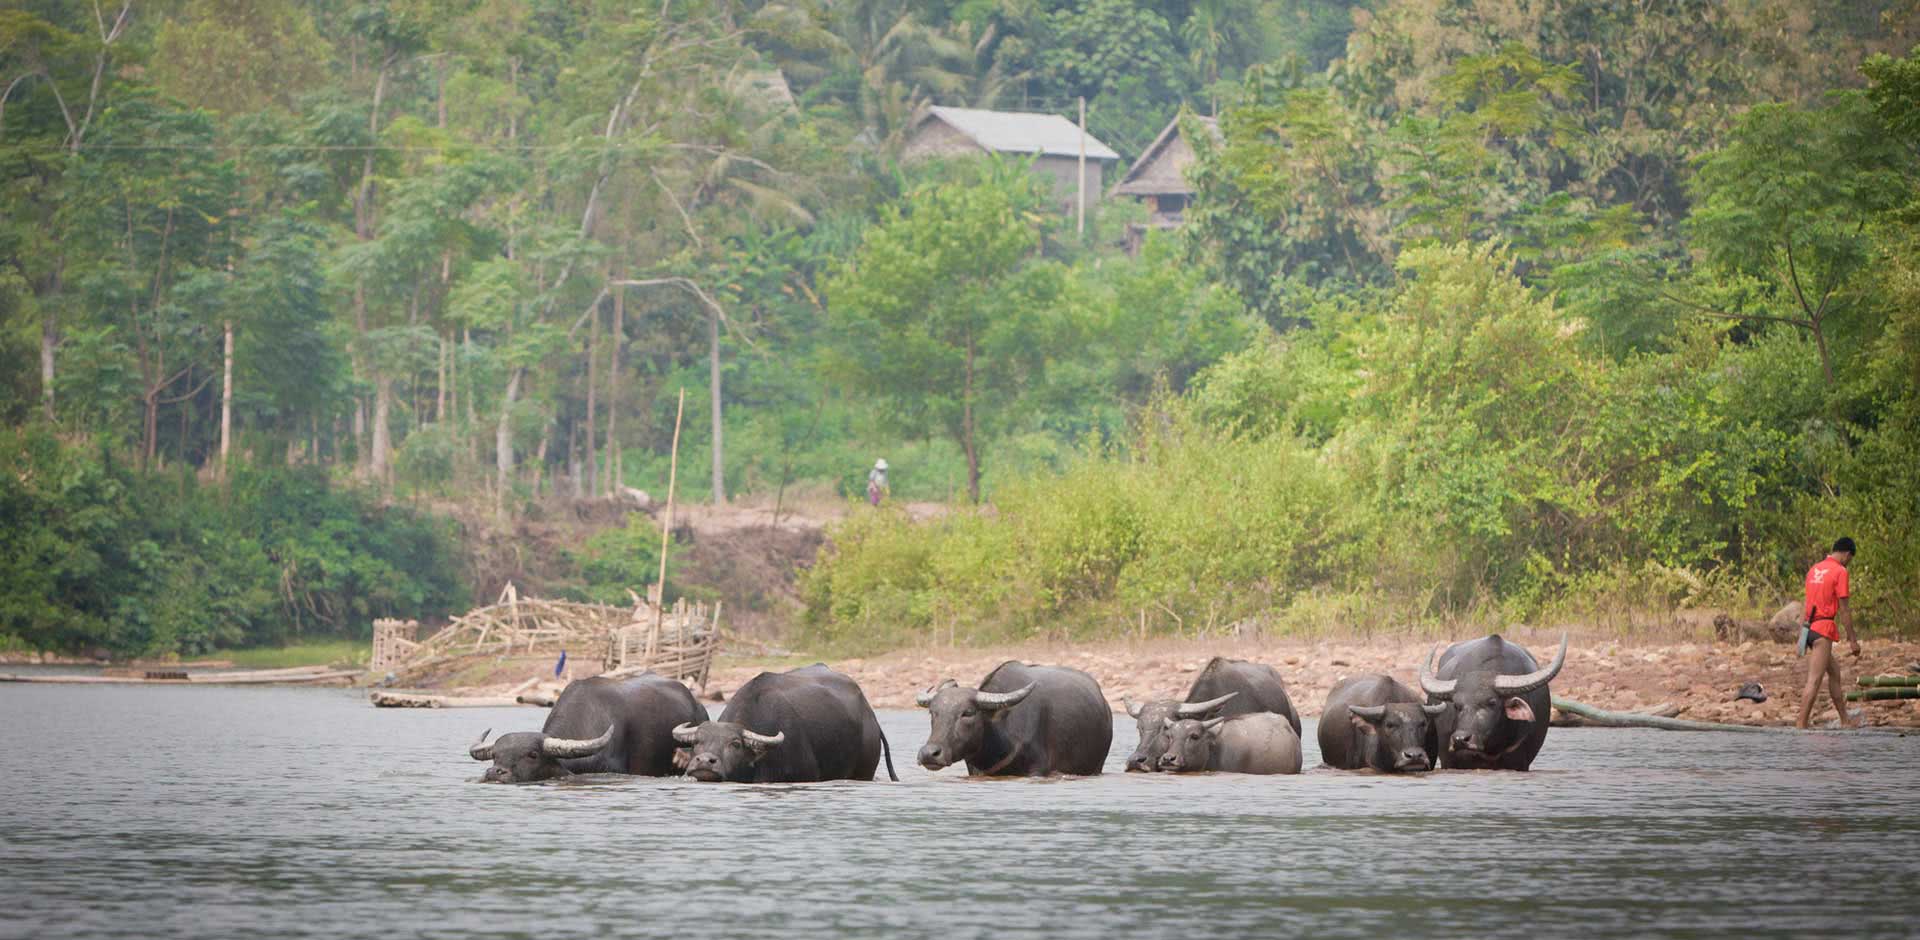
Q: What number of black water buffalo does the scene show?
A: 7